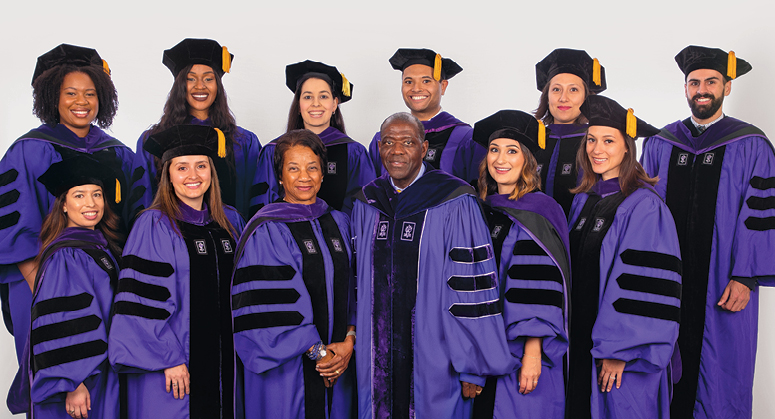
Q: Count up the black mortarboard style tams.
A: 10